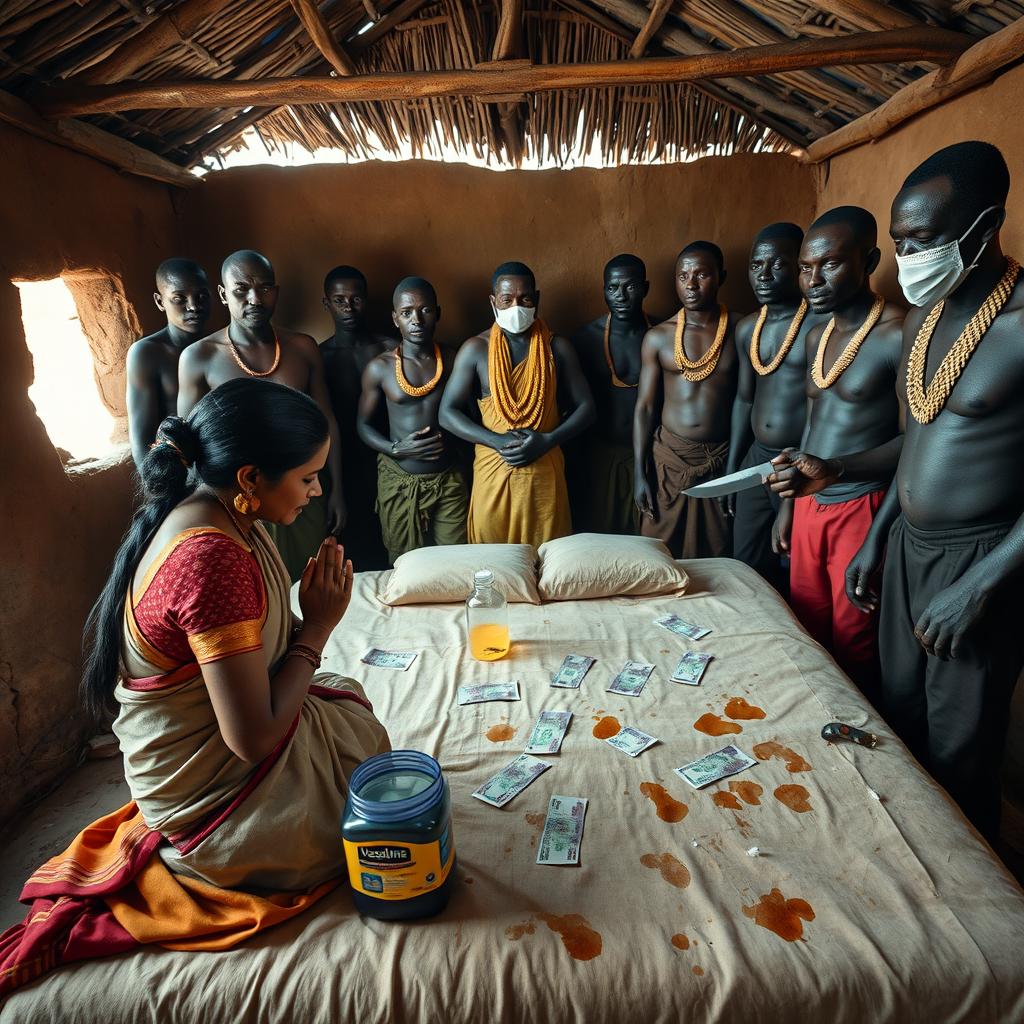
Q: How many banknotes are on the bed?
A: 11